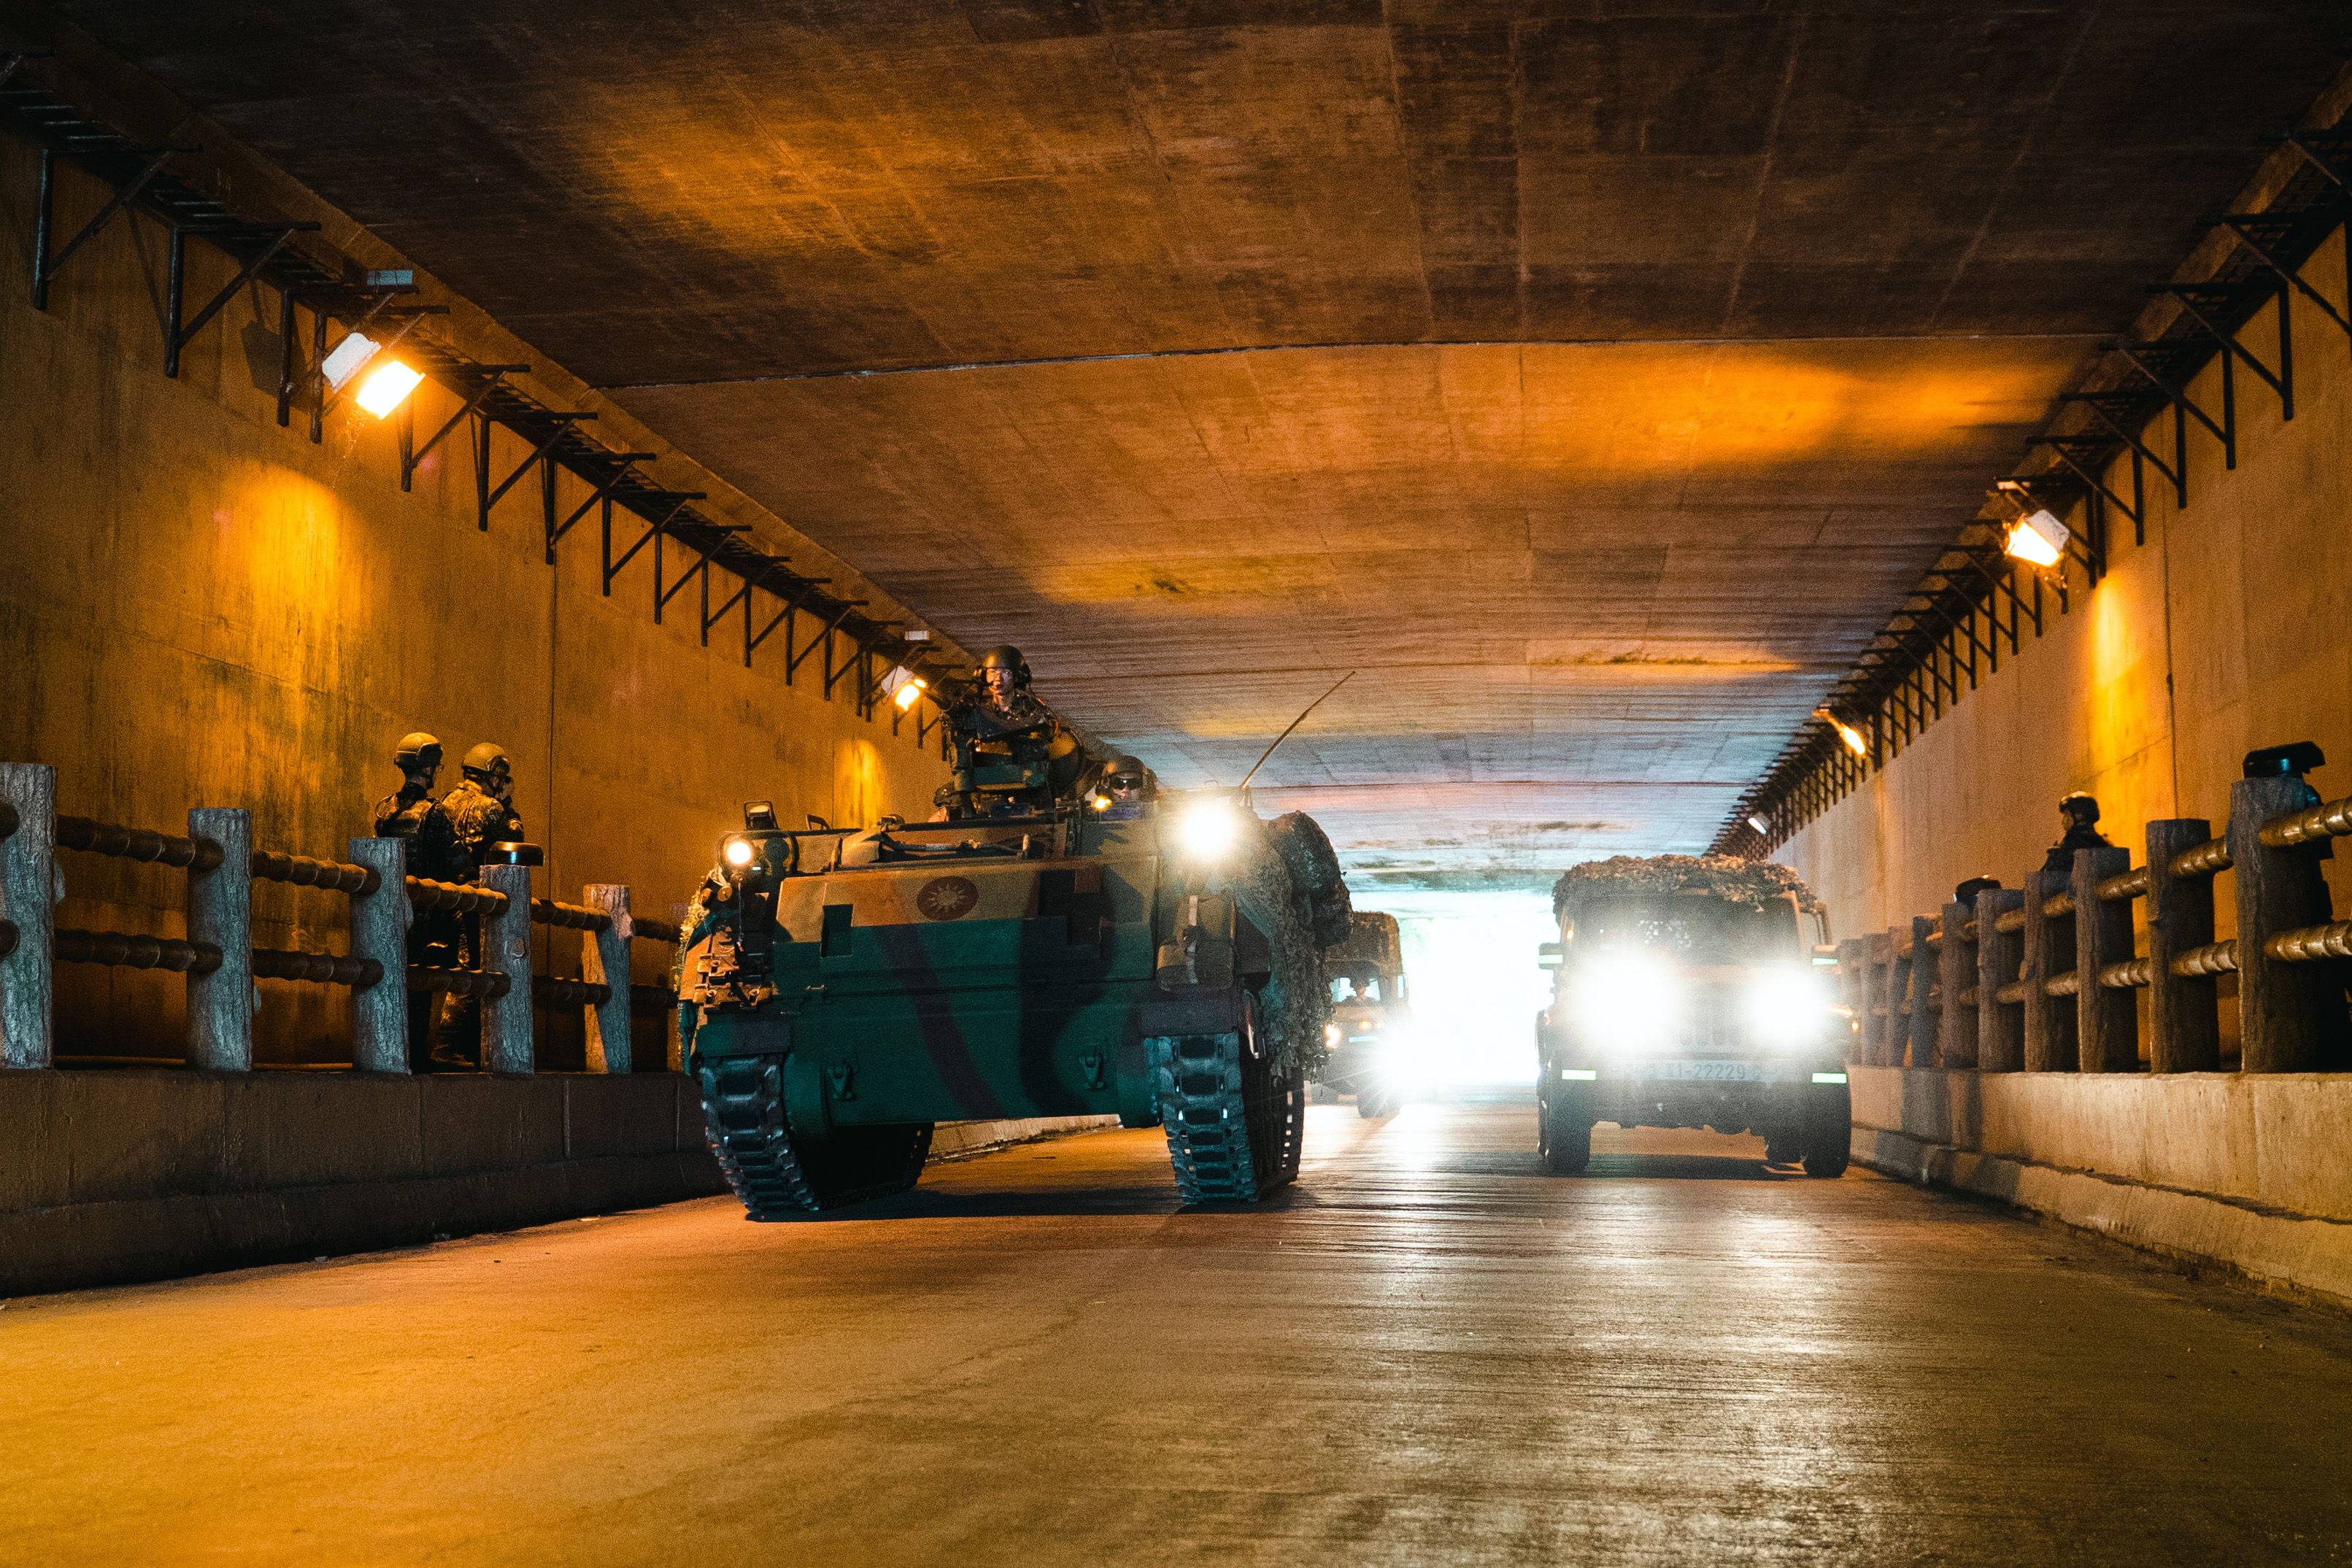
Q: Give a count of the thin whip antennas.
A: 1